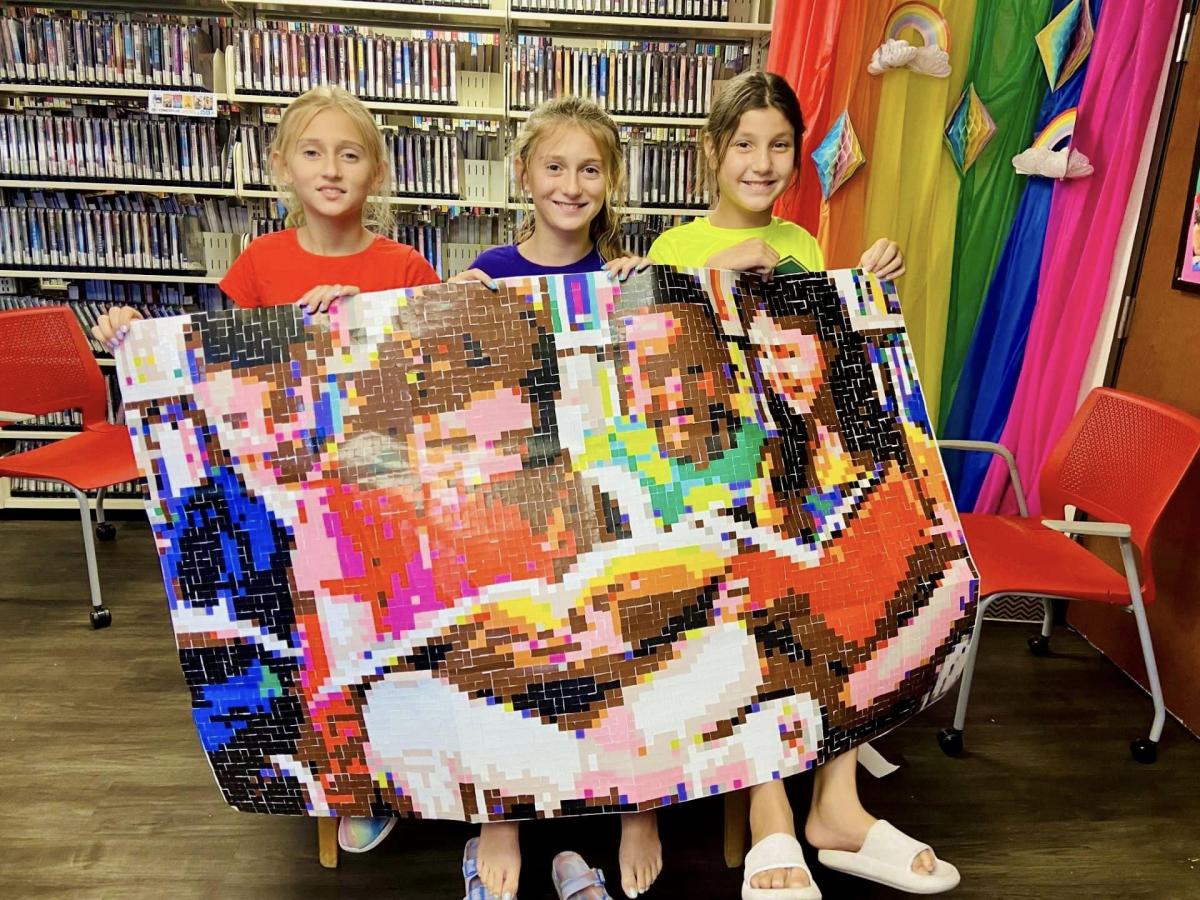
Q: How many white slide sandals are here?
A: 2